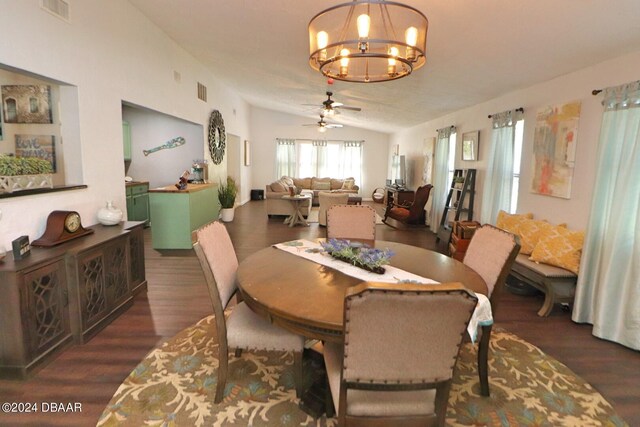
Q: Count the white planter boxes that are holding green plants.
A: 1